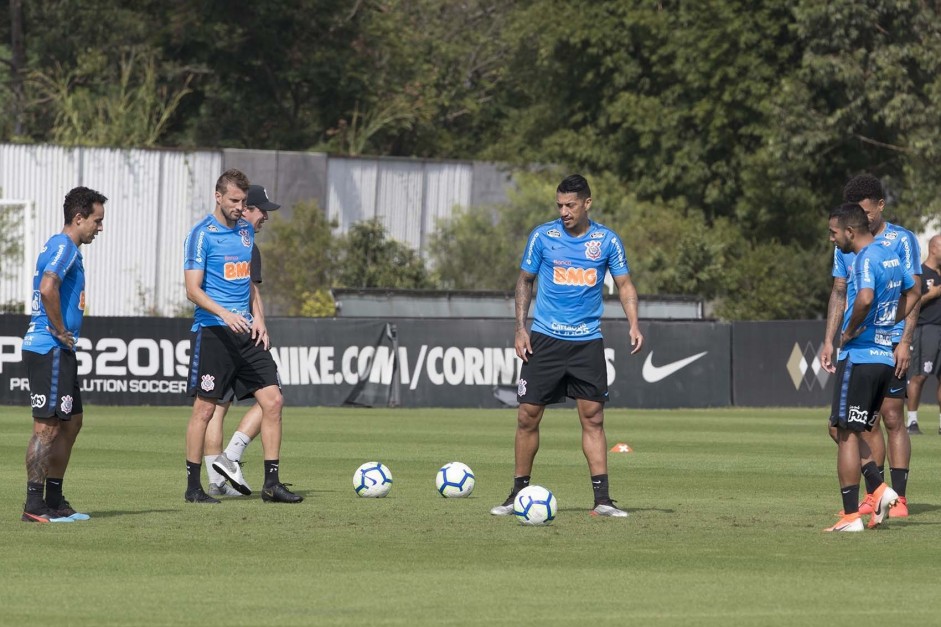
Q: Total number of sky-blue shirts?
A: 5